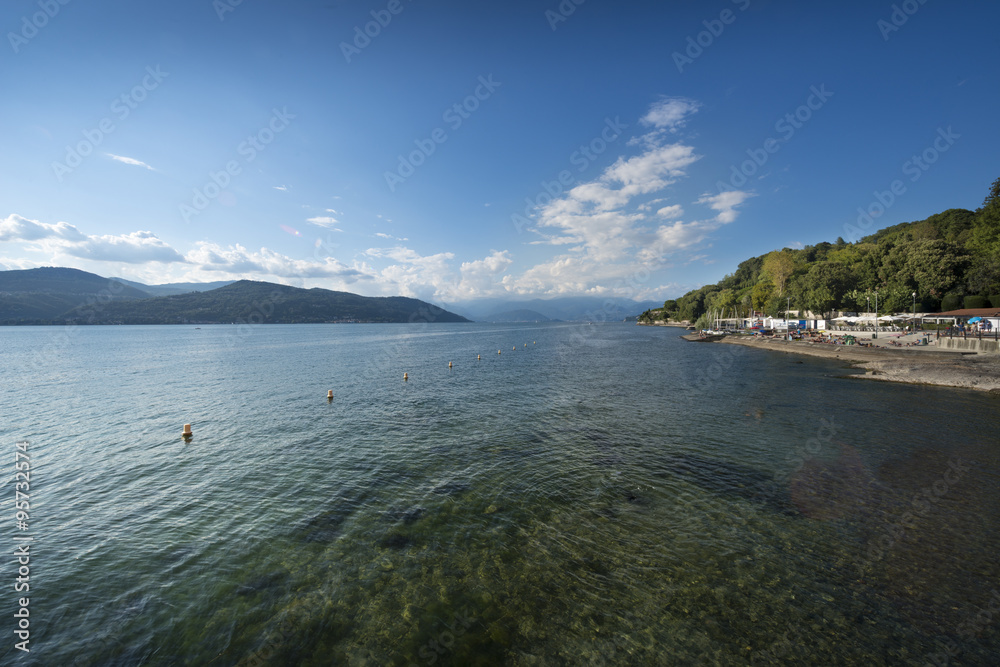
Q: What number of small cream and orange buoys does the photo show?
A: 9